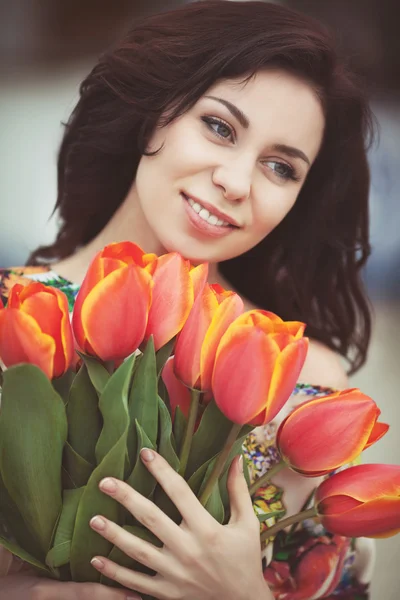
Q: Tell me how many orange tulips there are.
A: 7